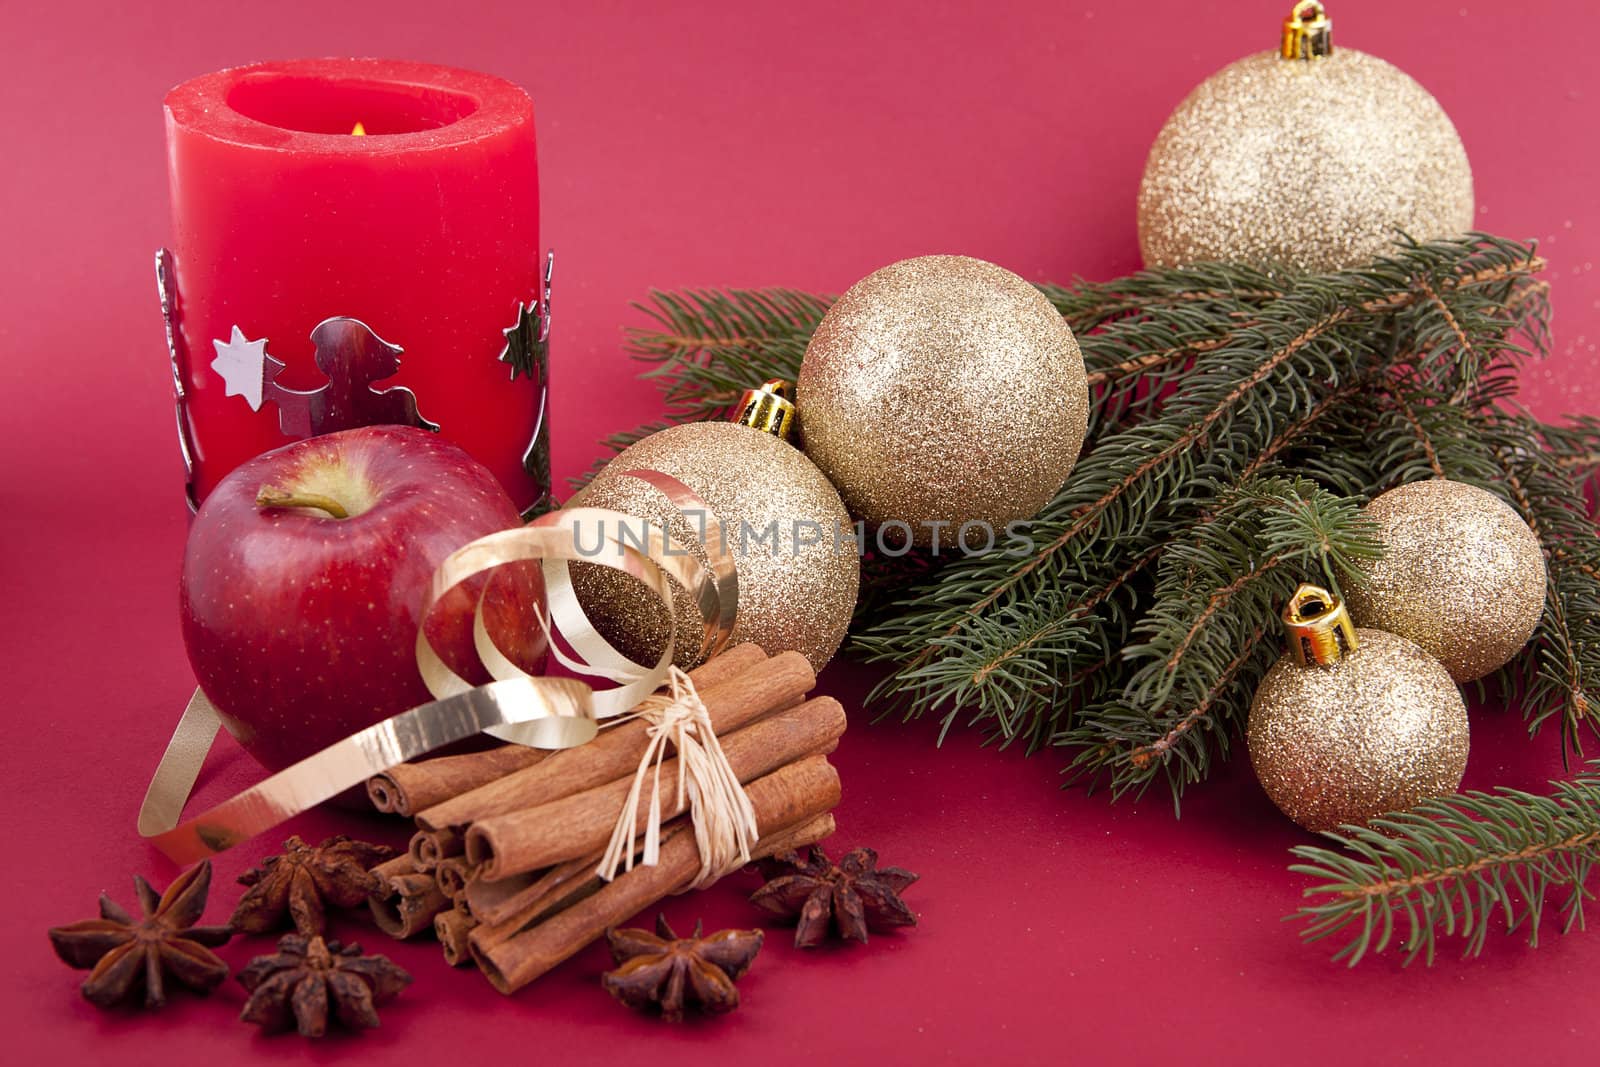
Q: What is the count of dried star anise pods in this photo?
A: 5